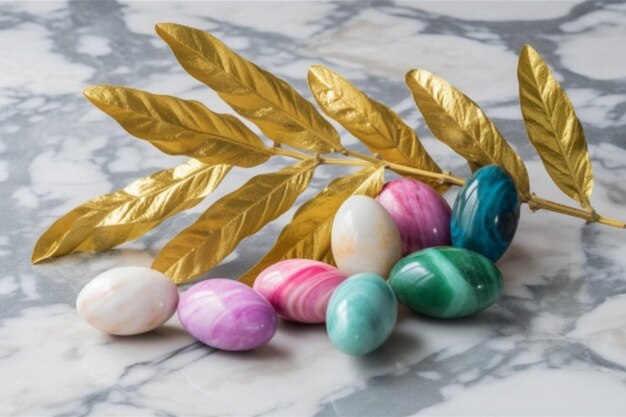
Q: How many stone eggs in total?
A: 8